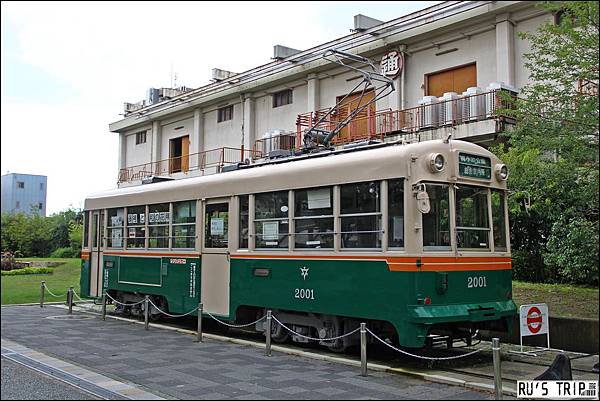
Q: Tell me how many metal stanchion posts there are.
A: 8